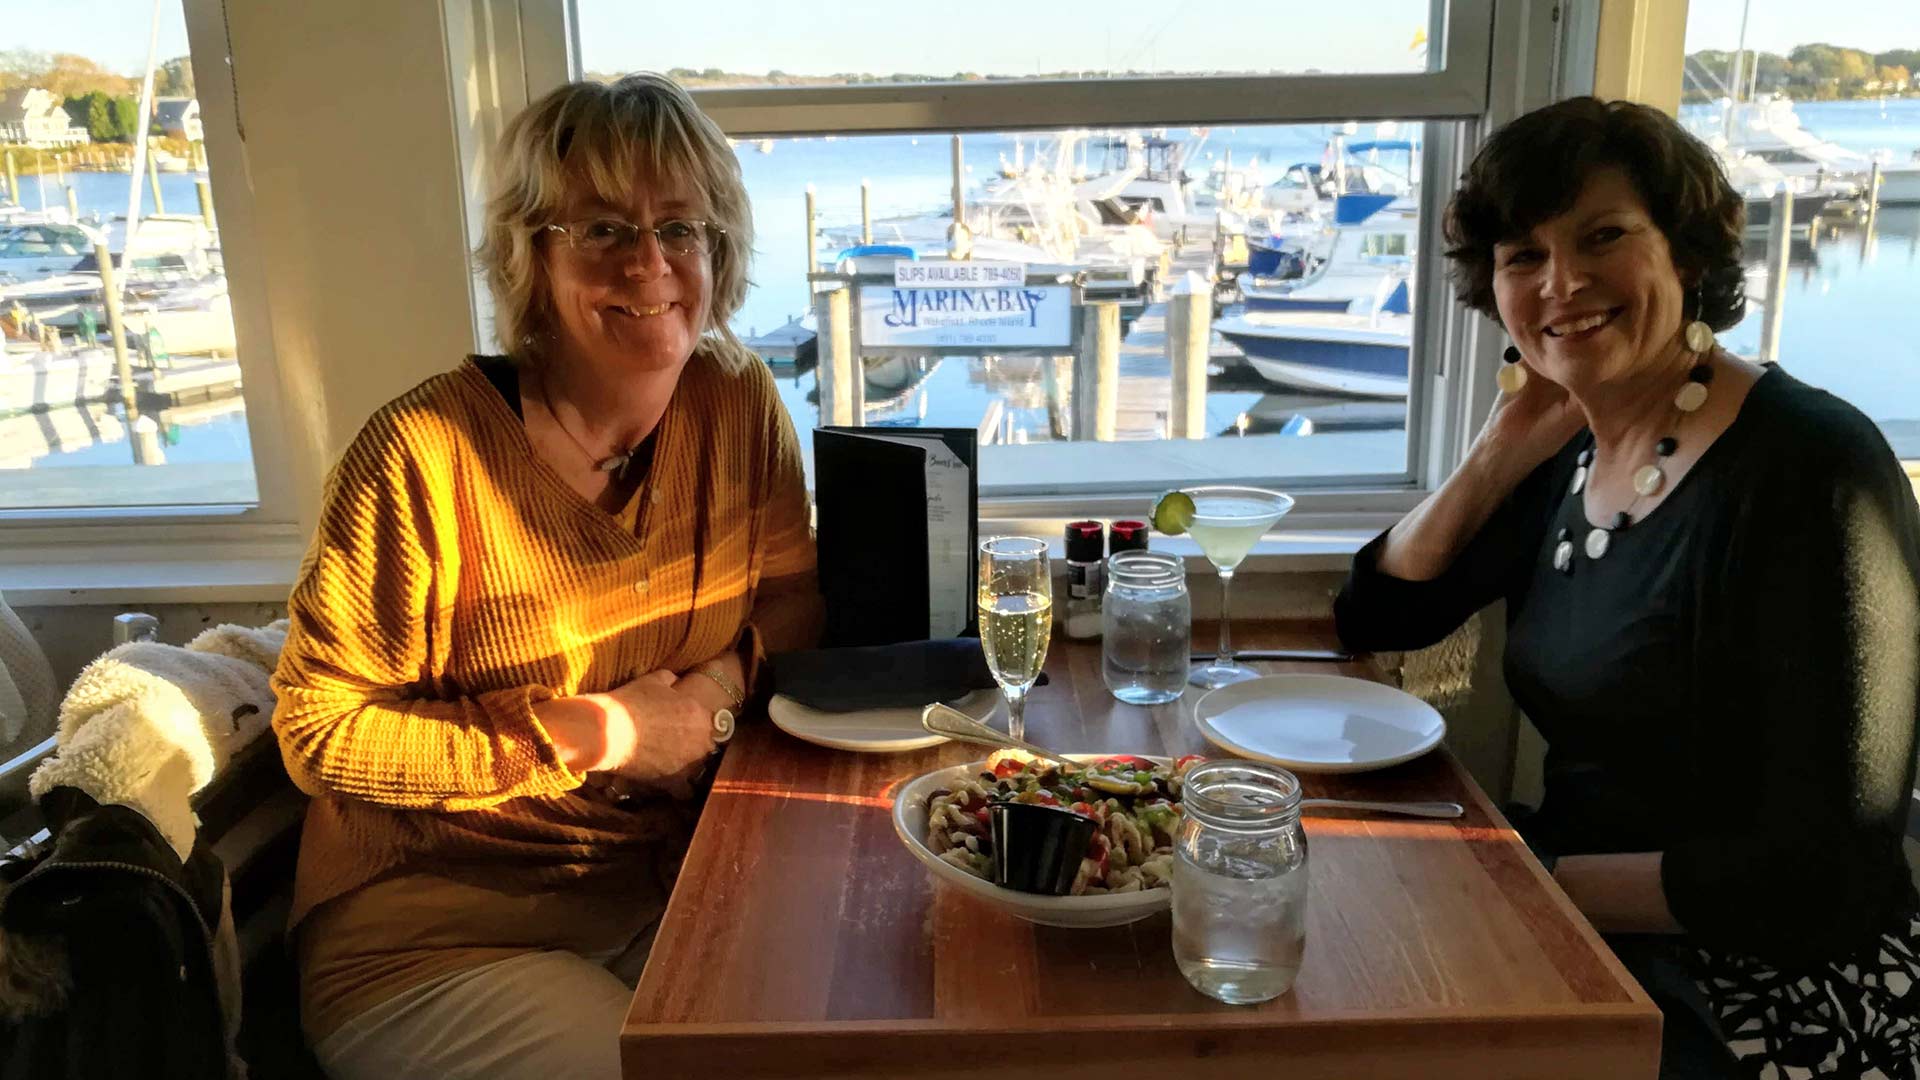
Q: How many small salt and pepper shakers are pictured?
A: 2